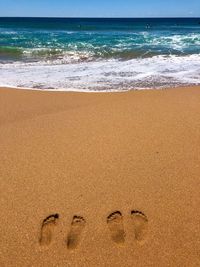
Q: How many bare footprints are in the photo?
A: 4